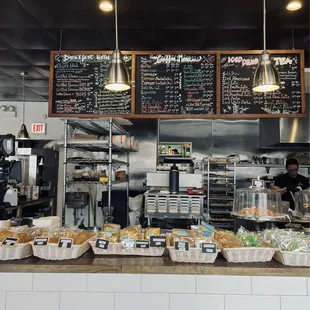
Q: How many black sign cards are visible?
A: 8